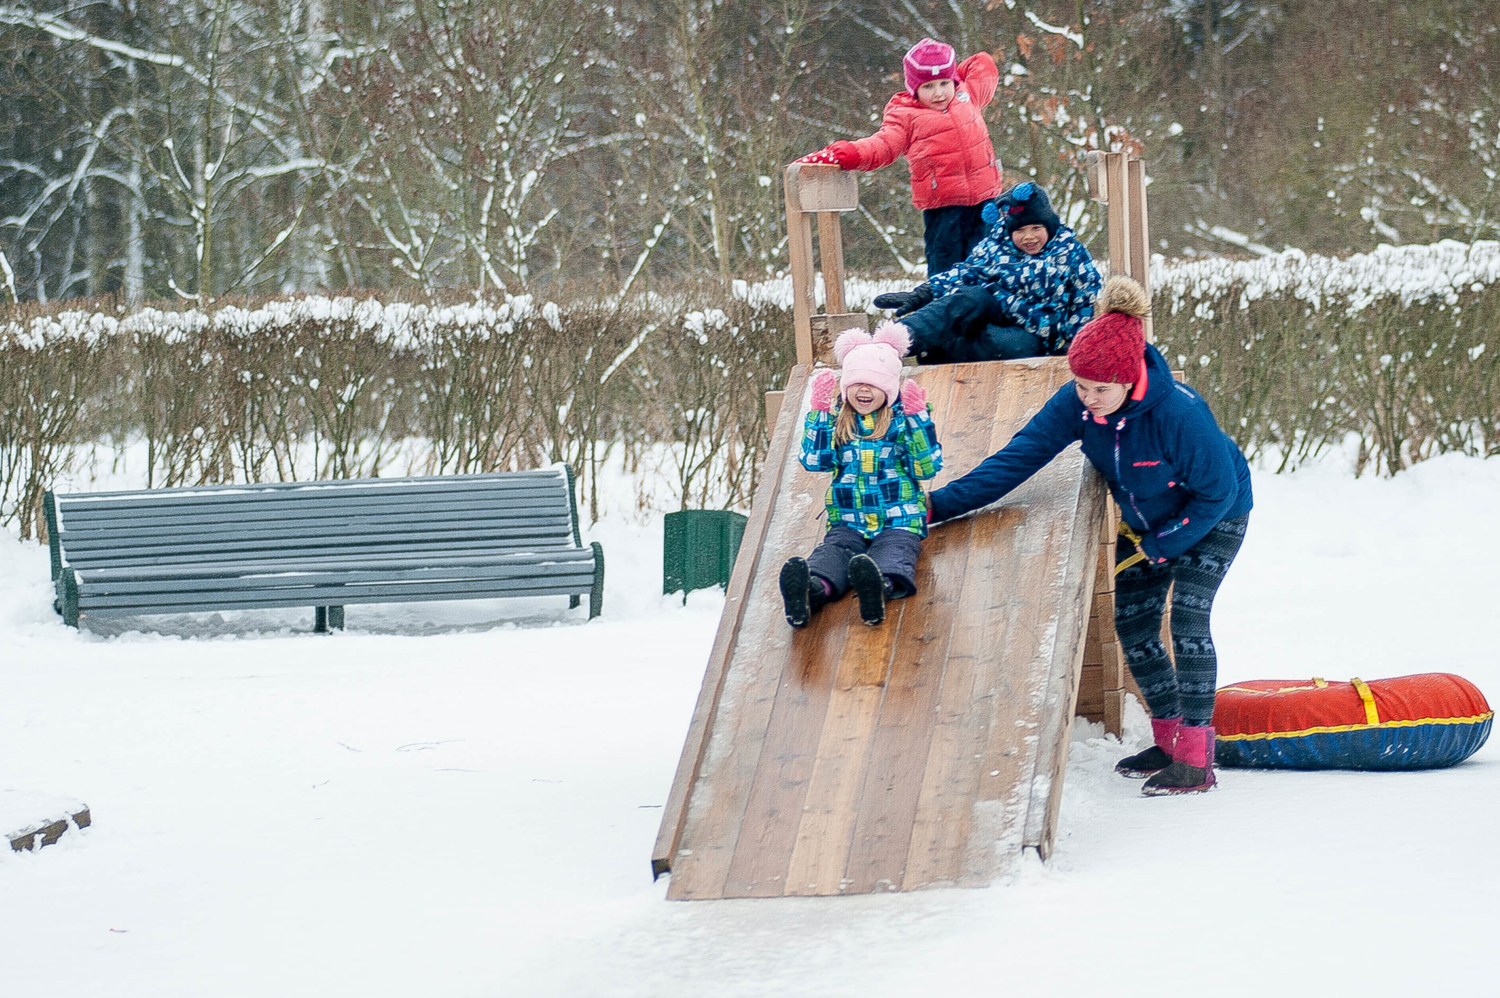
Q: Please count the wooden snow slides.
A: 1